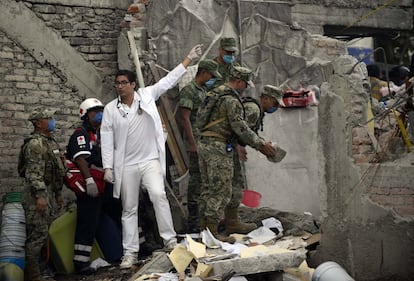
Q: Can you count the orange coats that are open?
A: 0